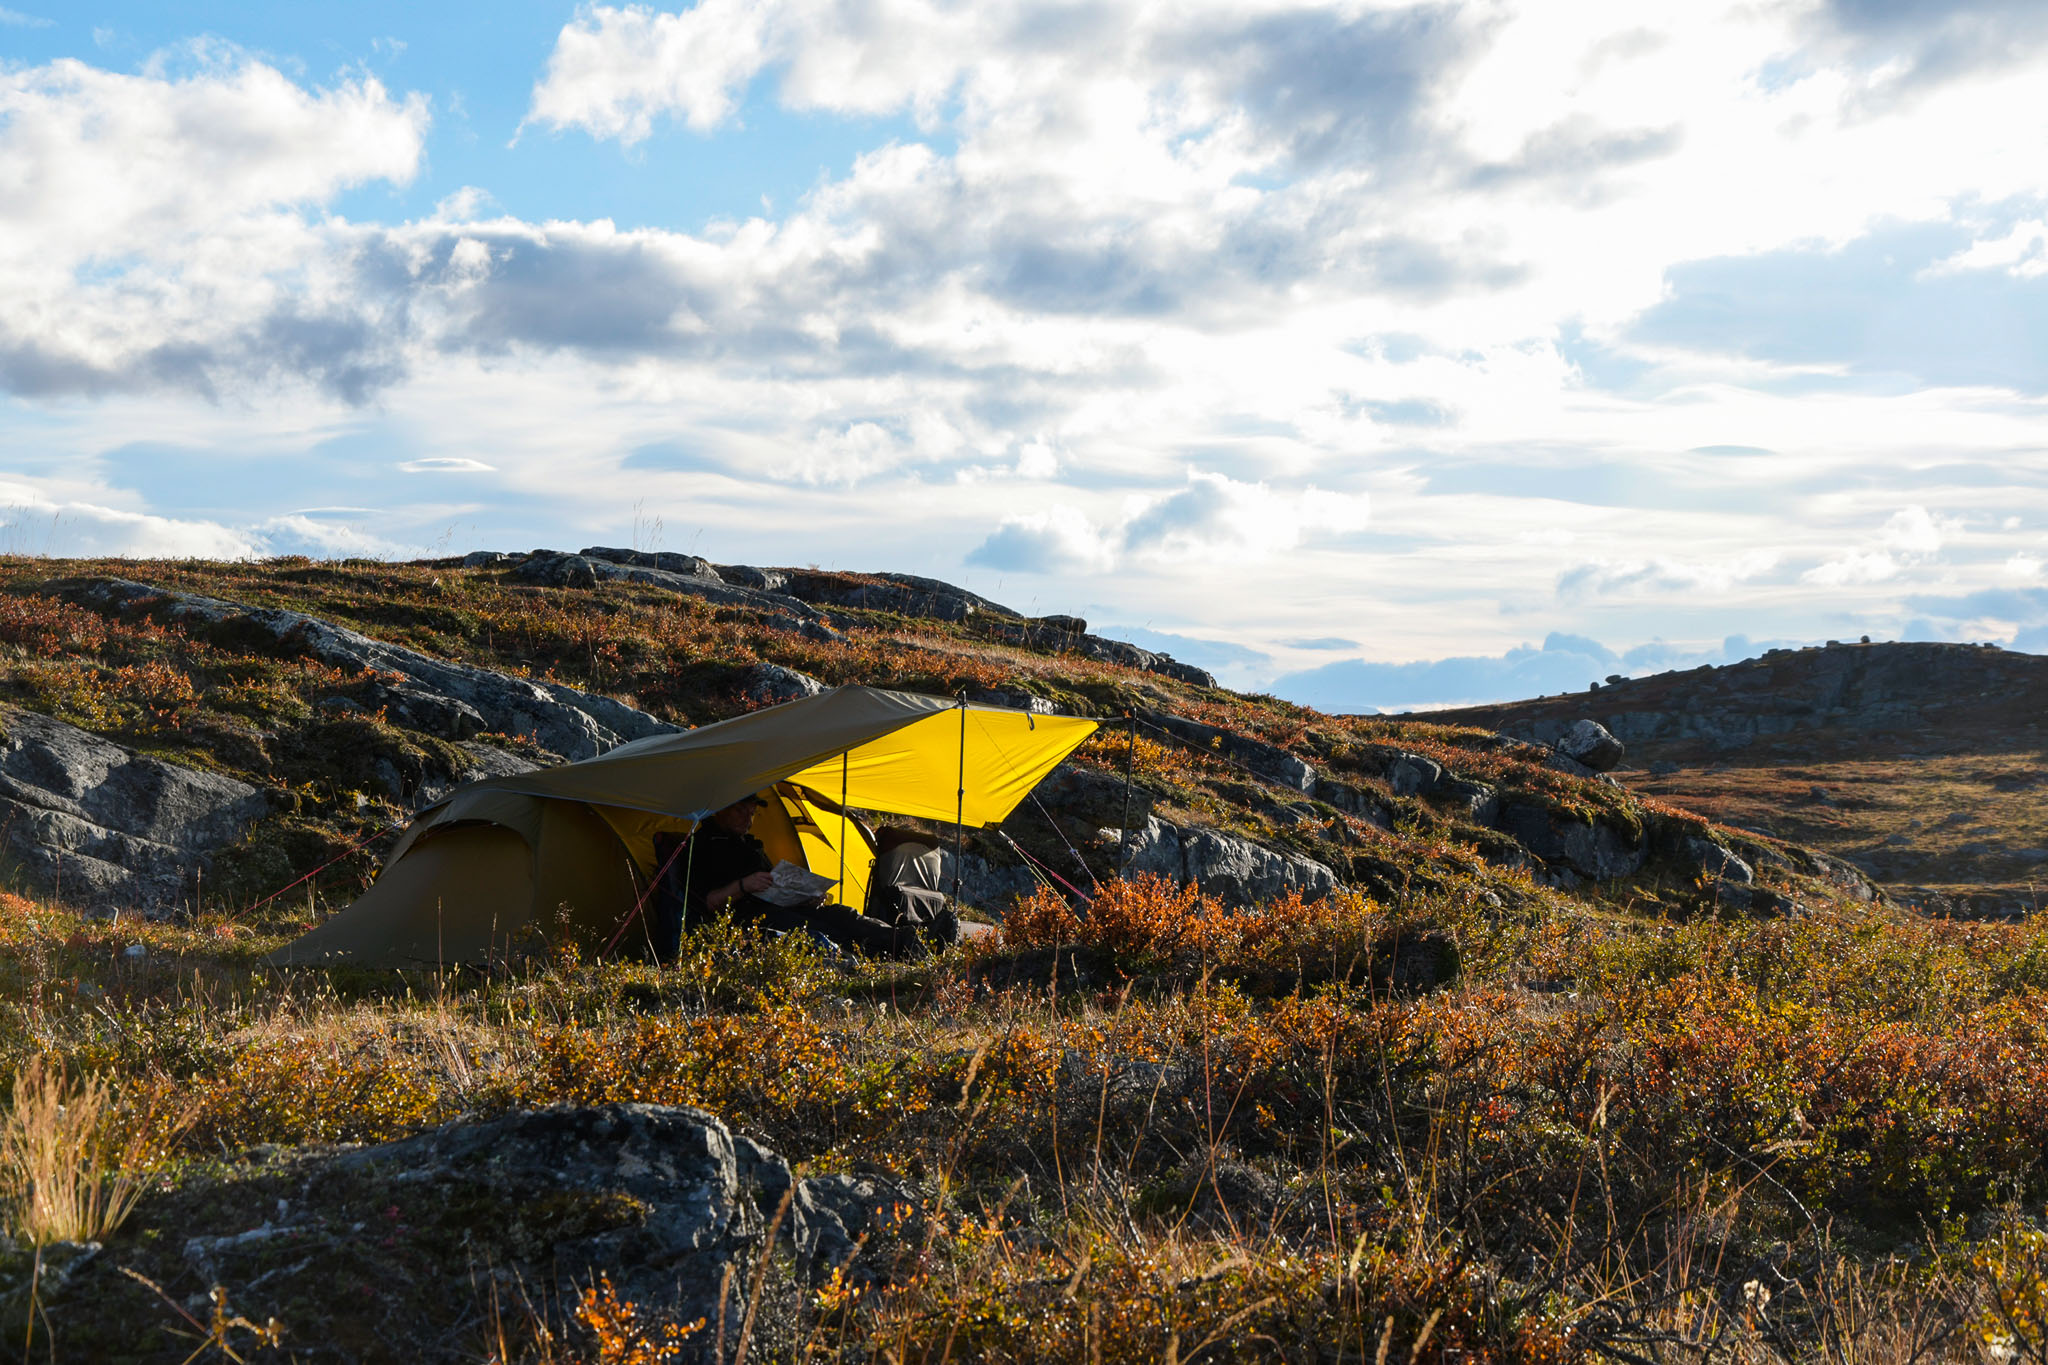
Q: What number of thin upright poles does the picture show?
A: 3